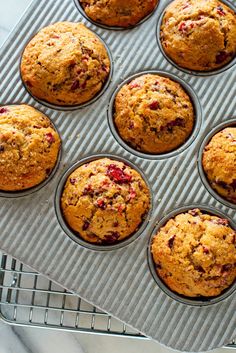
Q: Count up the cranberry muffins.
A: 8